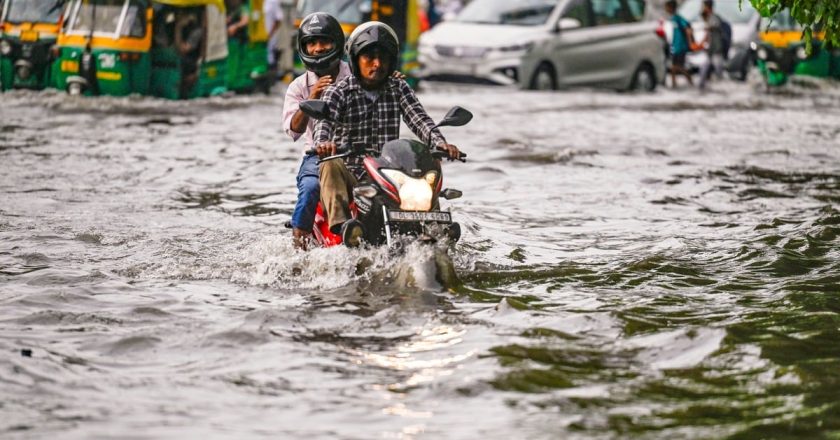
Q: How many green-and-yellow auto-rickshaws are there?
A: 5